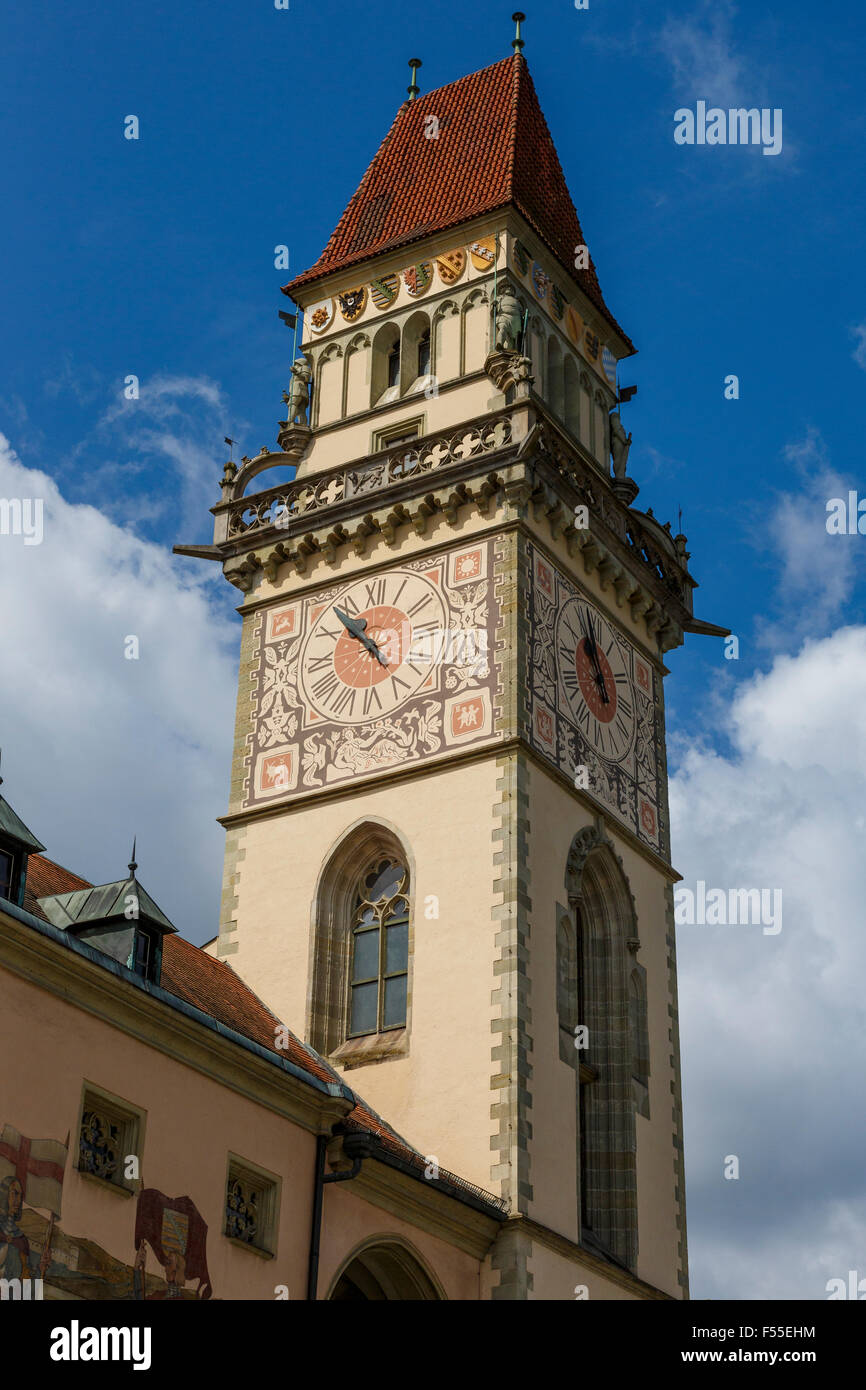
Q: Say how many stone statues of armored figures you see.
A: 3